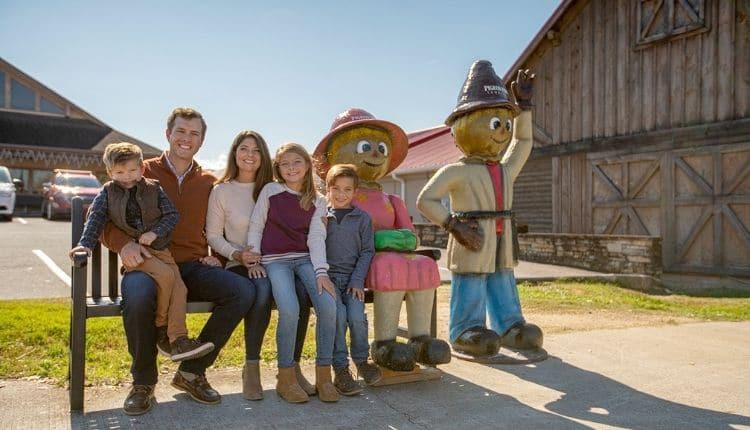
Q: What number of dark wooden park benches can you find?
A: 1